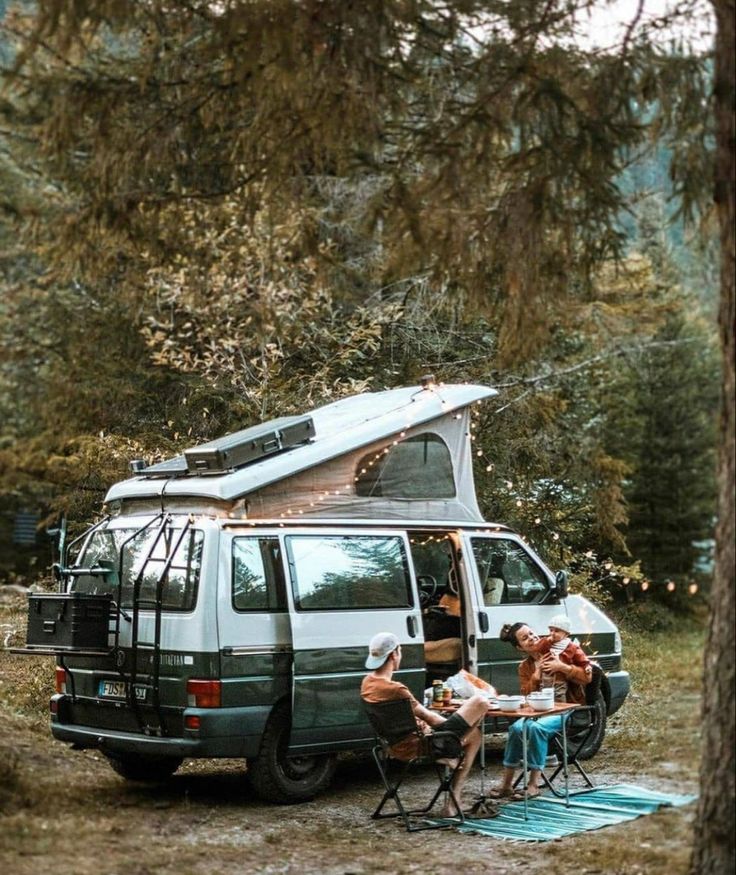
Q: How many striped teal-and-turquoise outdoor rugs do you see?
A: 1